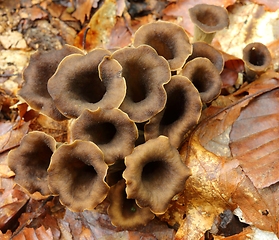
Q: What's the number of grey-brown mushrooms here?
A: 14